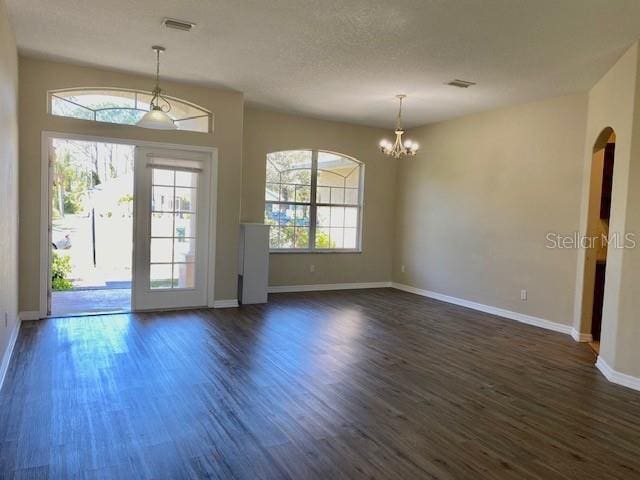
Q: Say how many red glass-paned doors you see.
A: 0